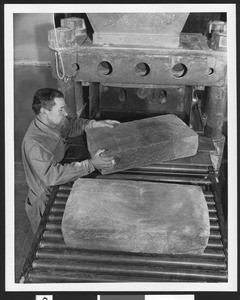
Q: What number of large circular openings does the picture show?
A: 3